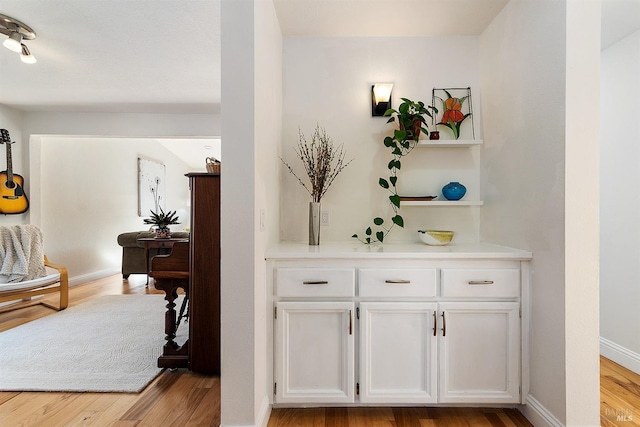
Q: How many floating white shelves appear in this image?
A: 2